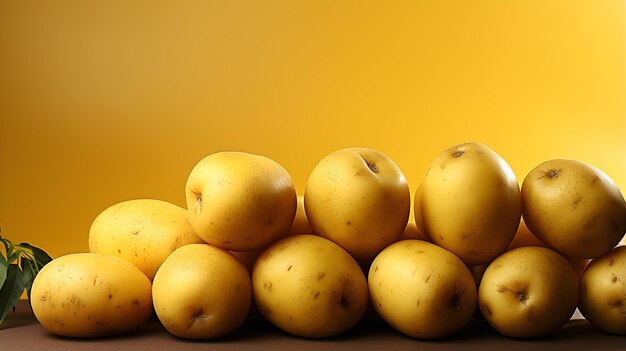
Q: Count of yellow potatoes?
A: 11